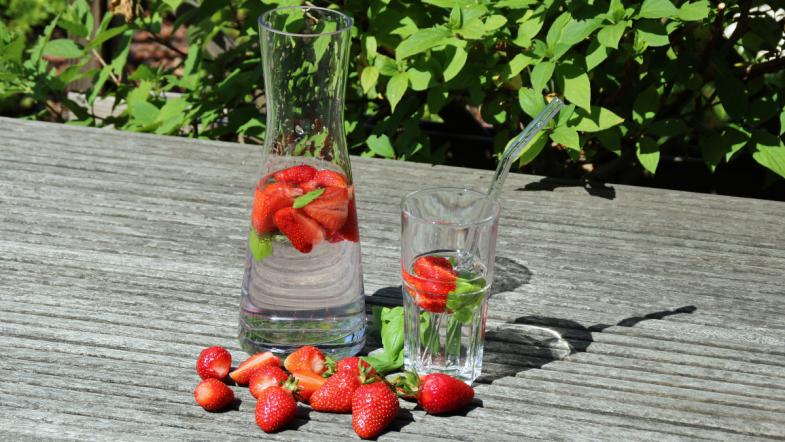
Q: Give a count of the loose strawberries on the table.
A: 11